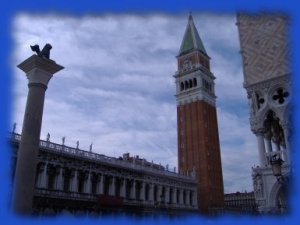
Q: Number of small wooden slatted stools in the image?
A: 0